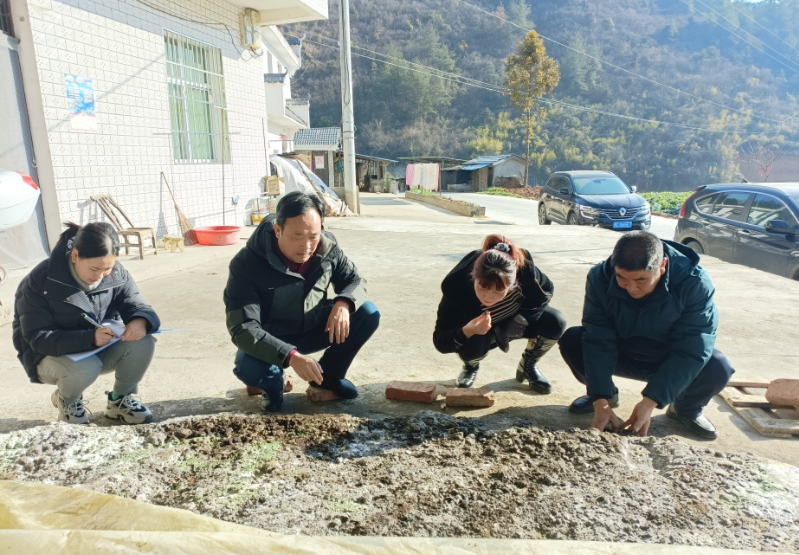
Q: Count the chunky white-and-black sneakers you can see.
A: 2